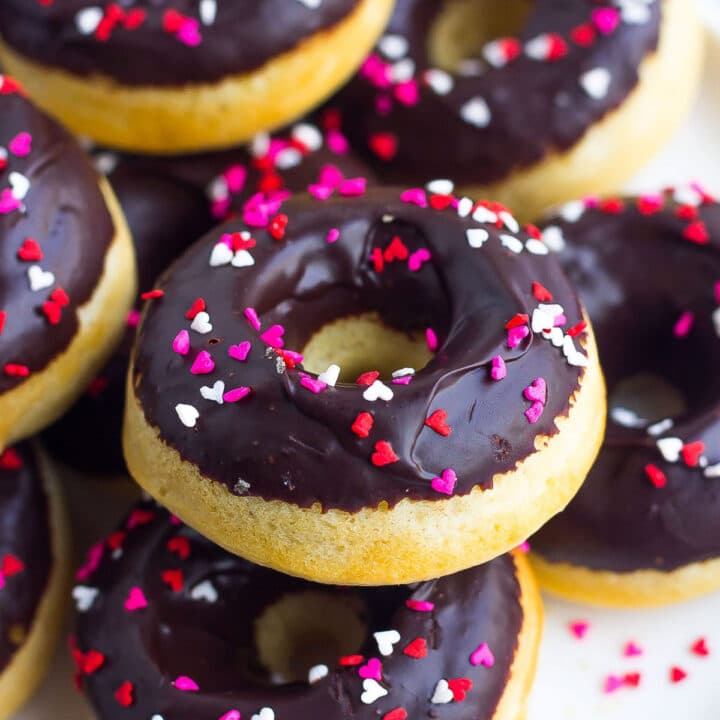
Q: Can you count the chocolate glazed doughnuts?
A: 8